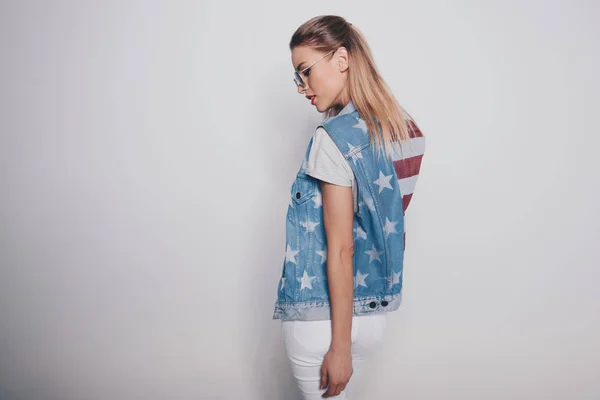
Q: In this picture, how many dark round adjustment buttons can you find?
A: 2